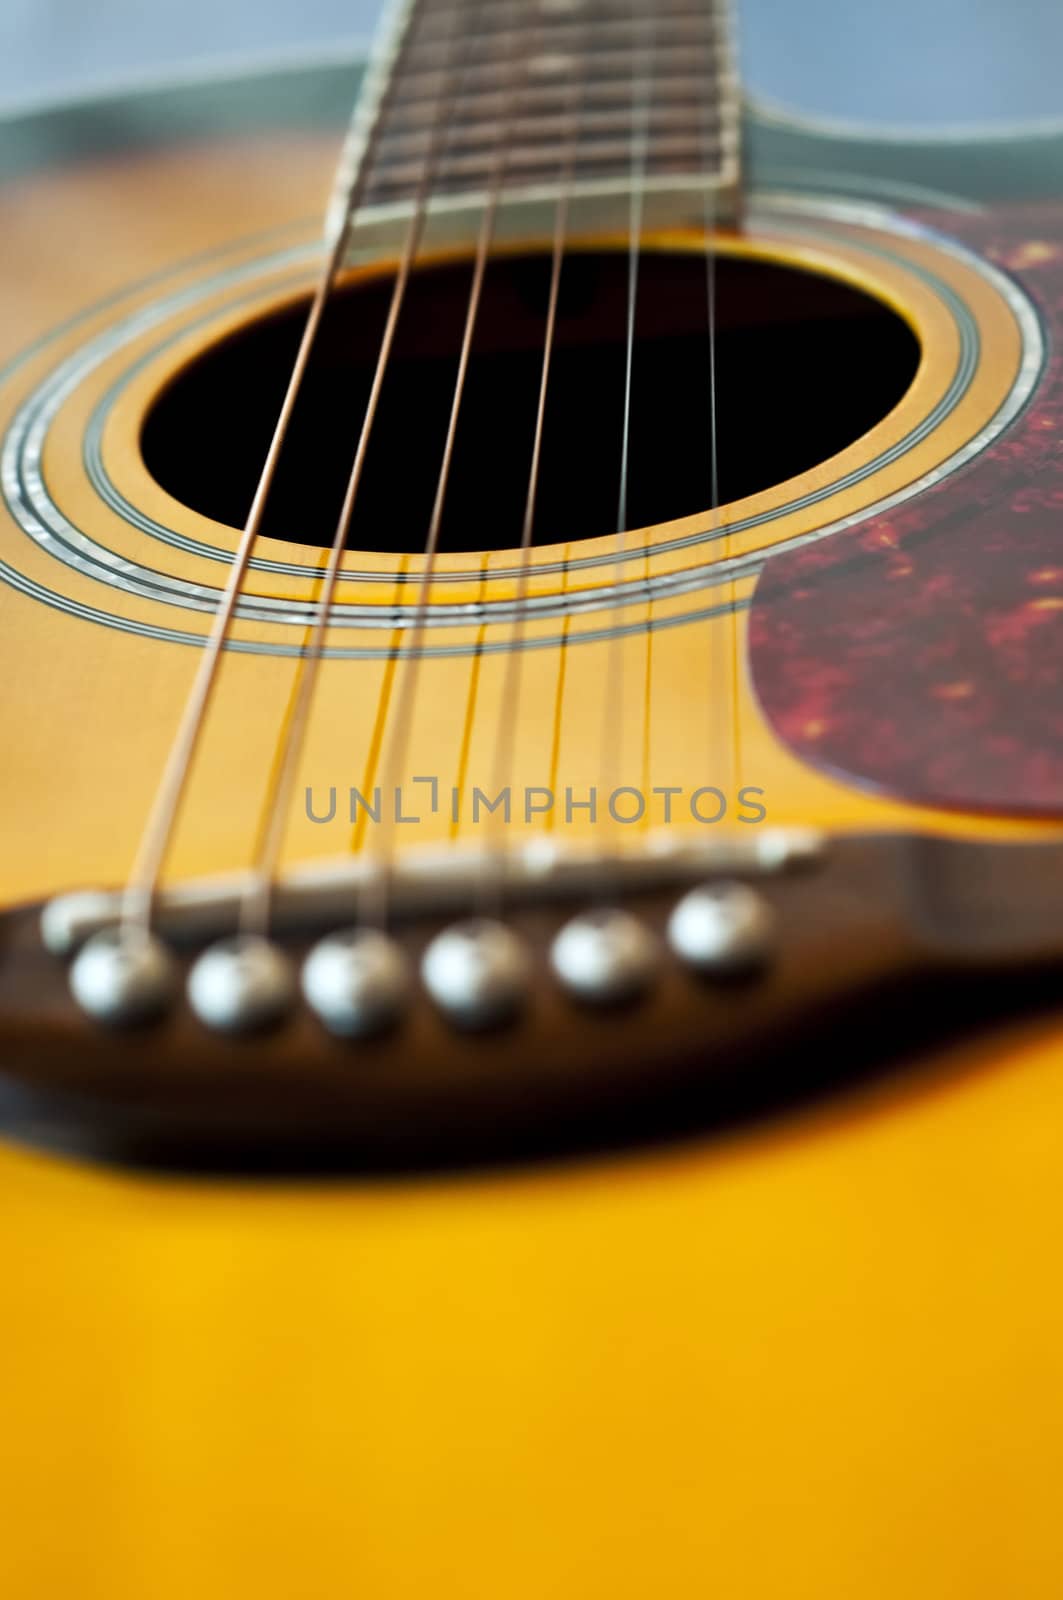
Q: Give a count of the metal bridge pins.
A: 6